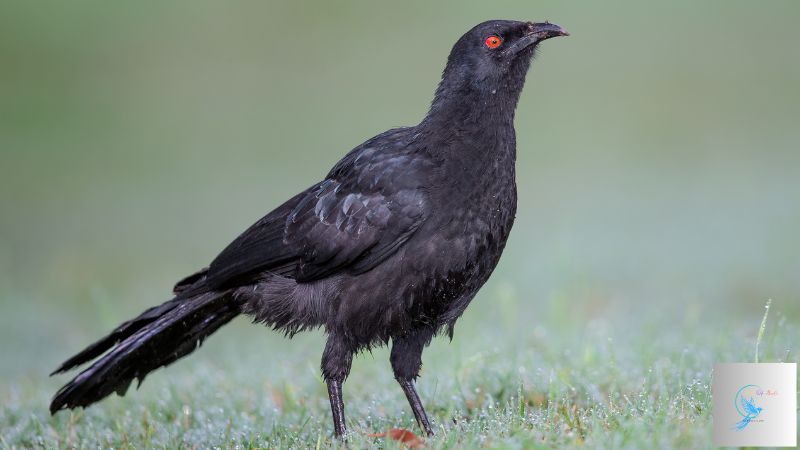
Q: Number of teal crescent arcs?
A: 1